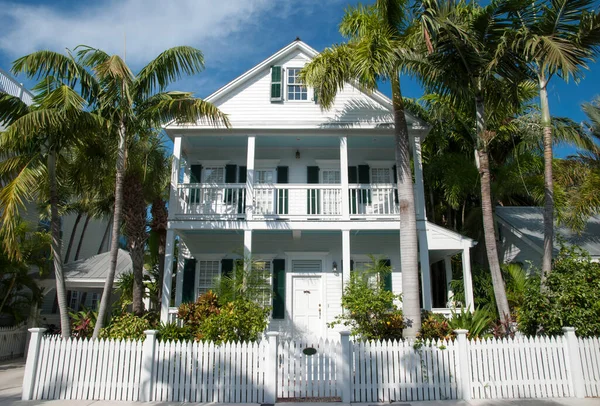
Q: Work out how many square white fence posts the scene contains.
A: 6